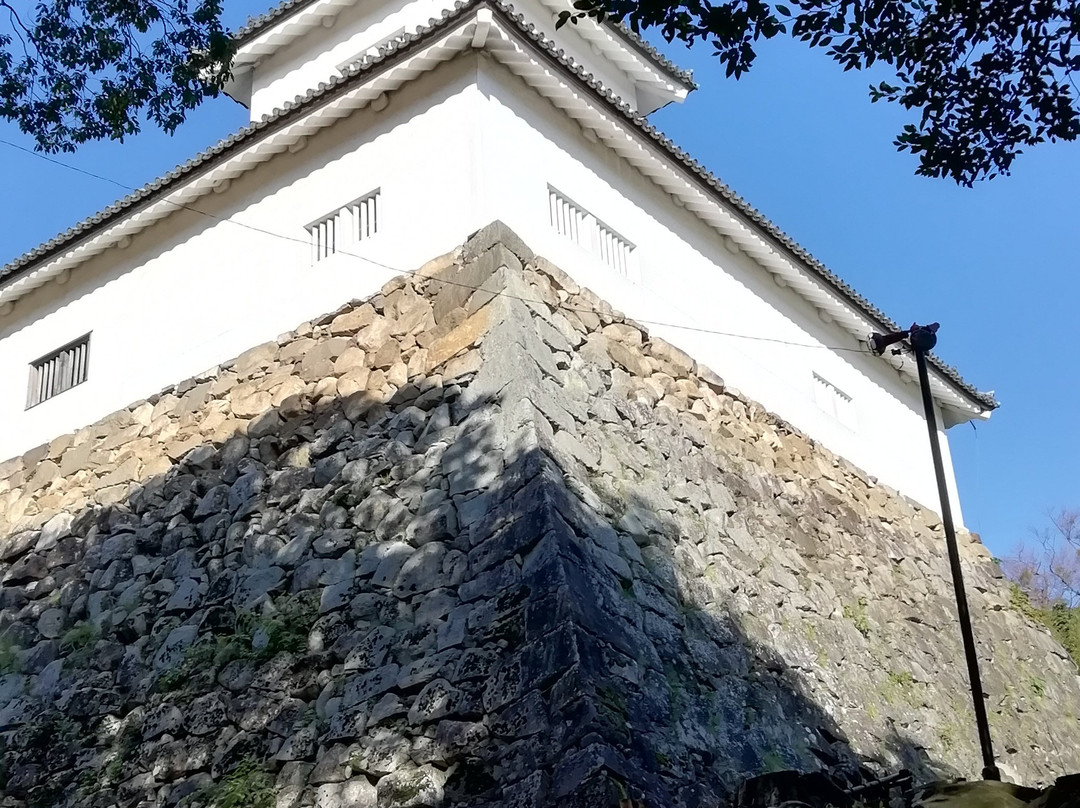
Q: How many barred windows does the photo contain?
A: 4